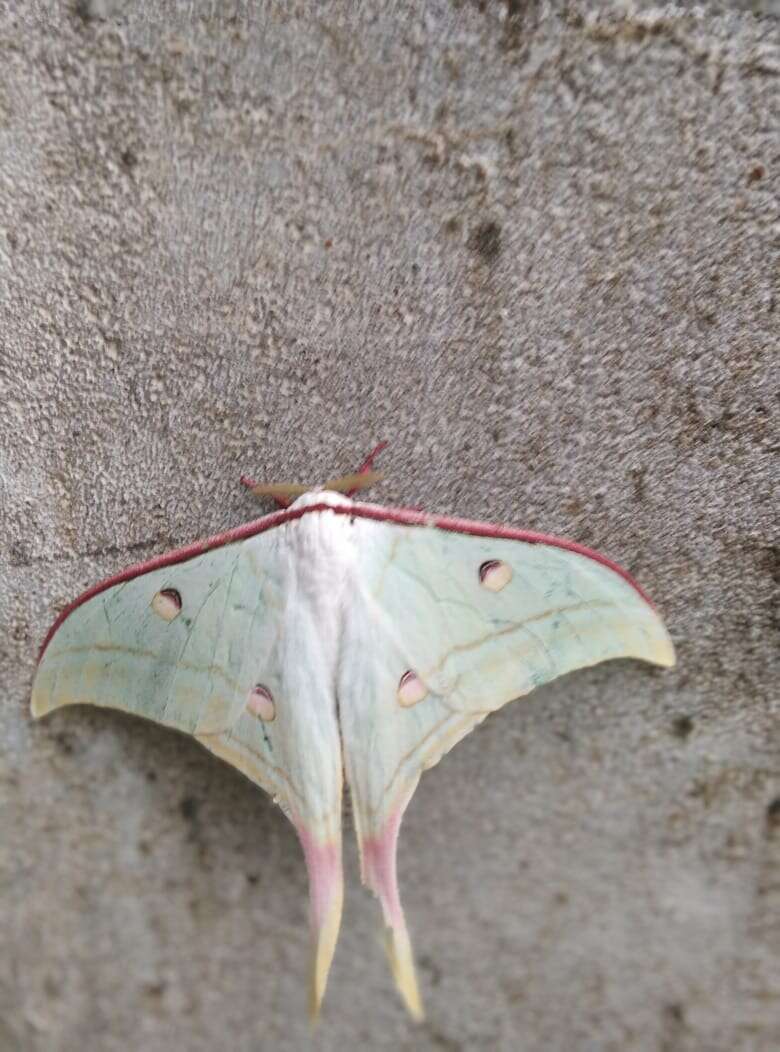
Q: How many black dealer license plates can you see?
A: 0